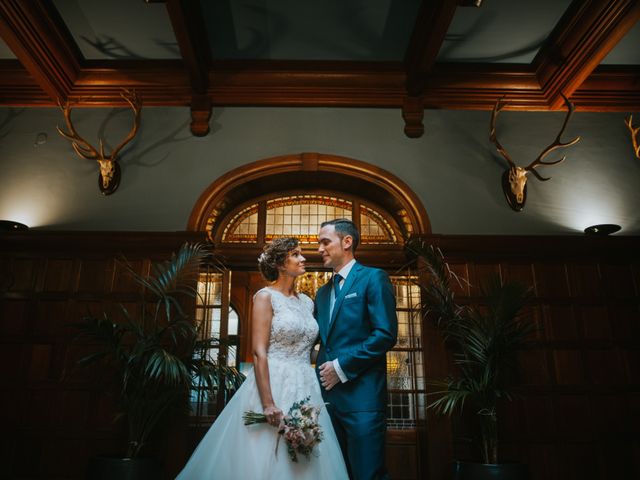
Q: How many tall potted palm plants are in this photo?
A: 2